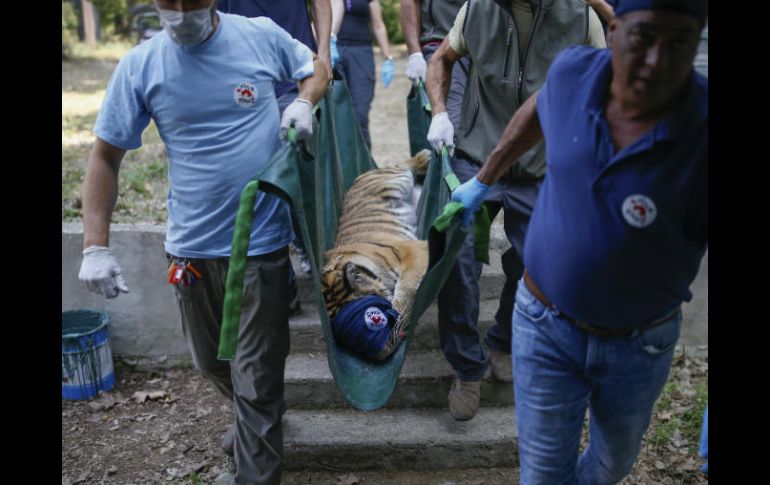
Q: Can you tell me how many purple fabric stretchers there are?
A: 0